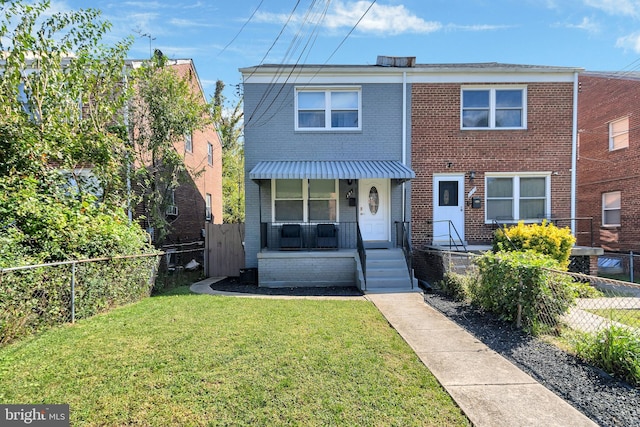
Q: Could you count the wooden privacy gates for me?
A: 1